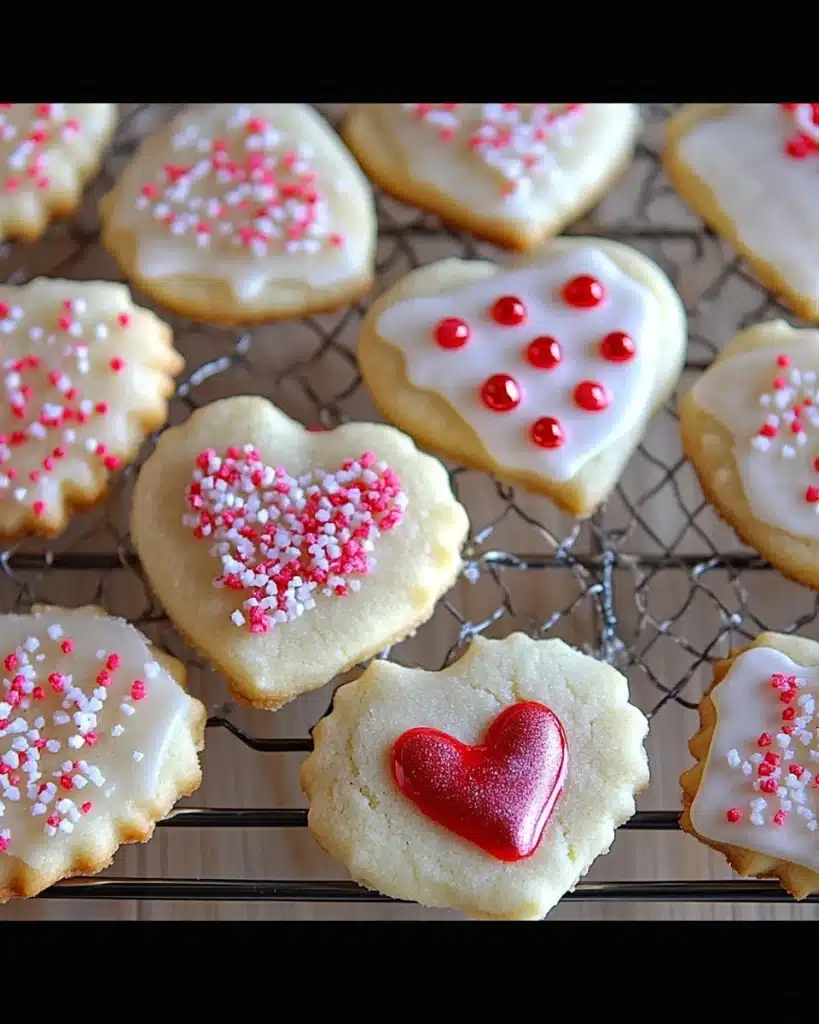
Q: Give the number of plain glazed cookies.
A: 0